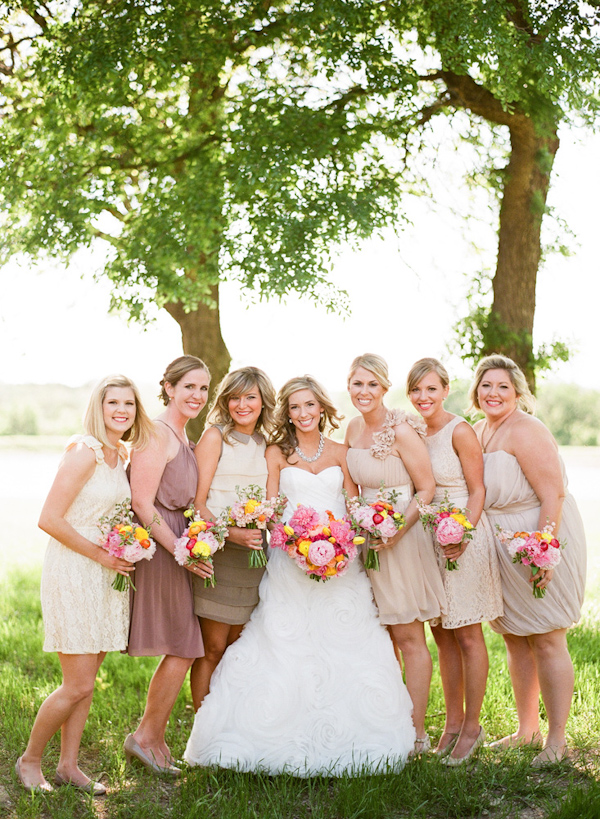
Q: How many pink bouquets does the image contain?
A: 7